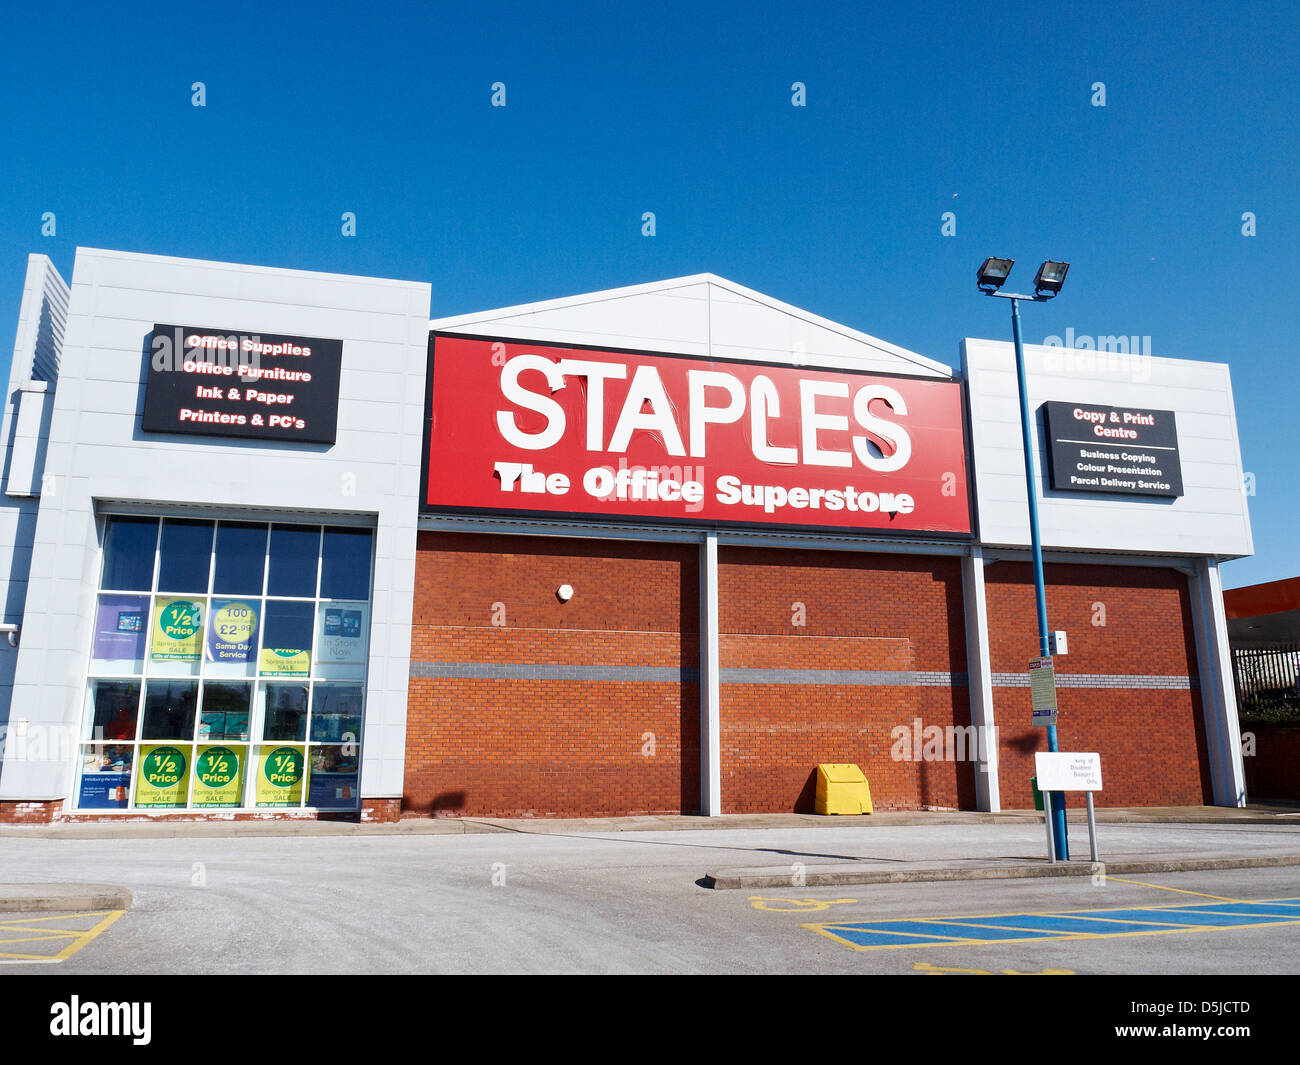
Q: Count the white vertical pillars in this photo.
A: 3